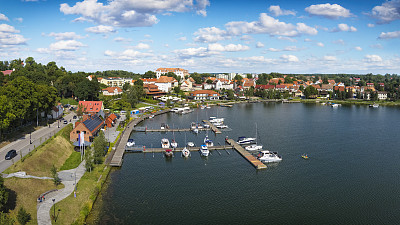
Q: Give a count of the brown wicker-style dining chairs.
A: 0